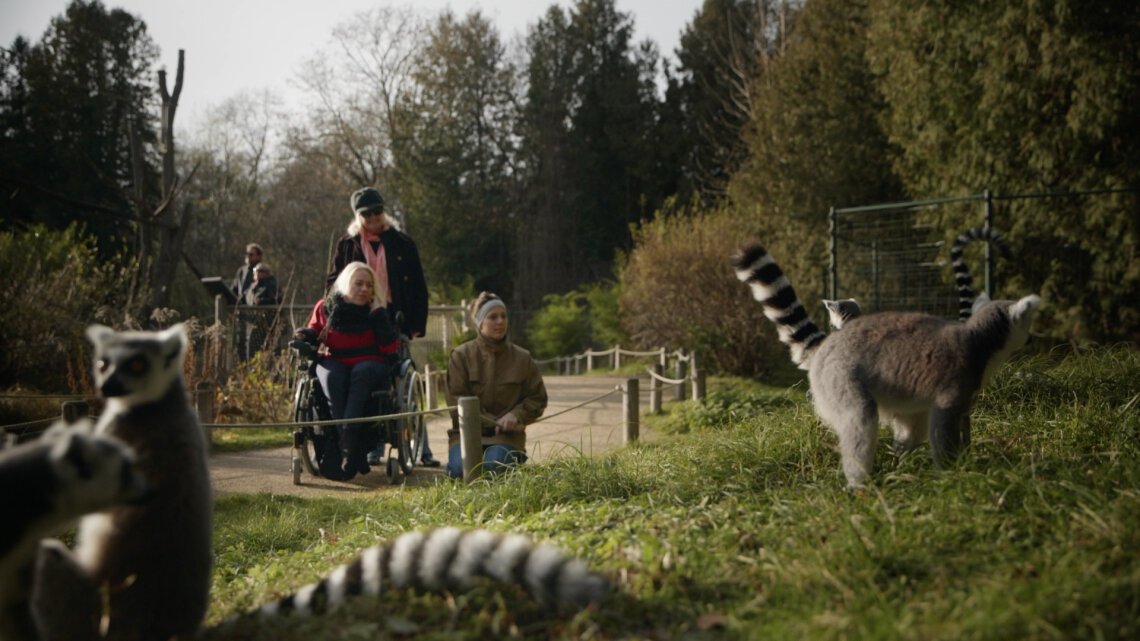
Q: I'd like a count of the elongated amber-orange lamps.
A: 0